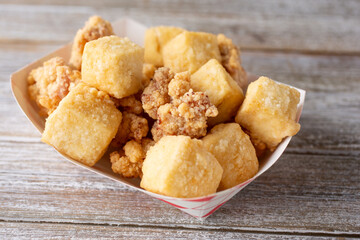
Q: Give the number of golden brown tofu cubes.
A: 8